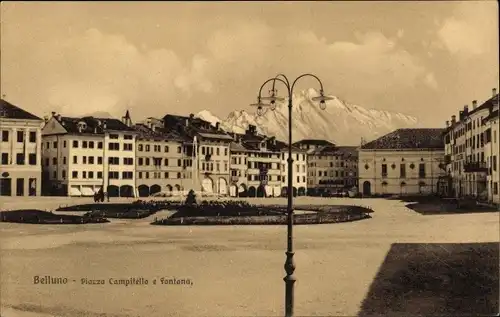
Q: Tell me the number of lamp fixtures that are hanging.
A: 3